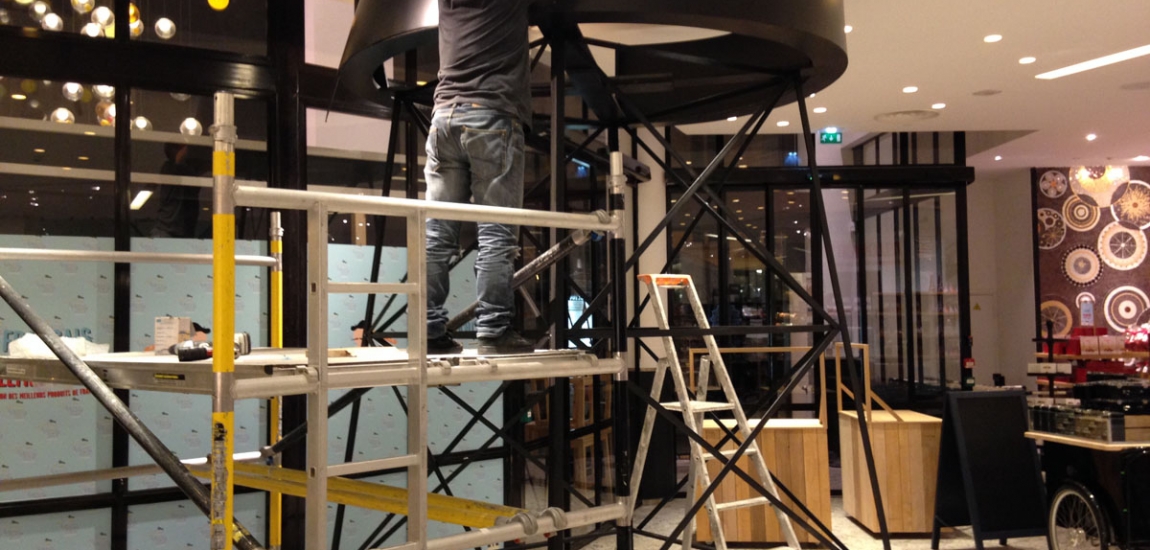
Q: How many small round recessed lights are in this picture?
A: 12